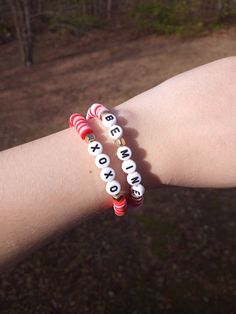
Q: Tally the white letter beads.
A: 10